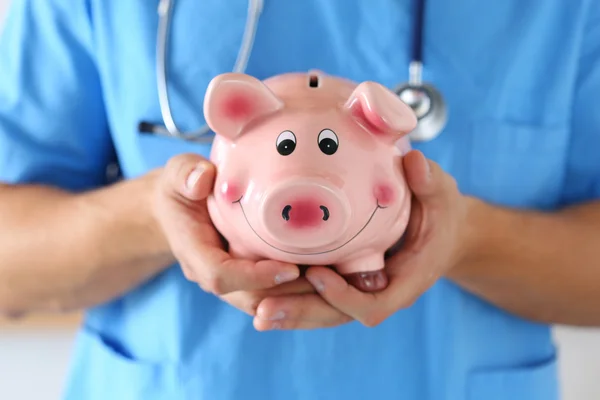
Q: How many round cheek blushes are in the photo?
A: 2